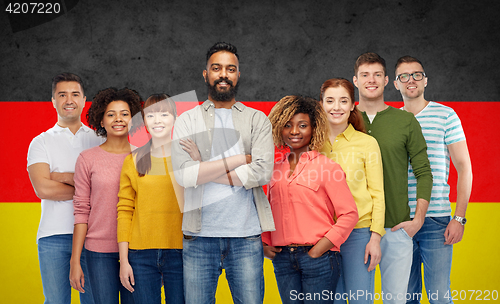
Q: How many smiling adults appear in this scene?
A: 8